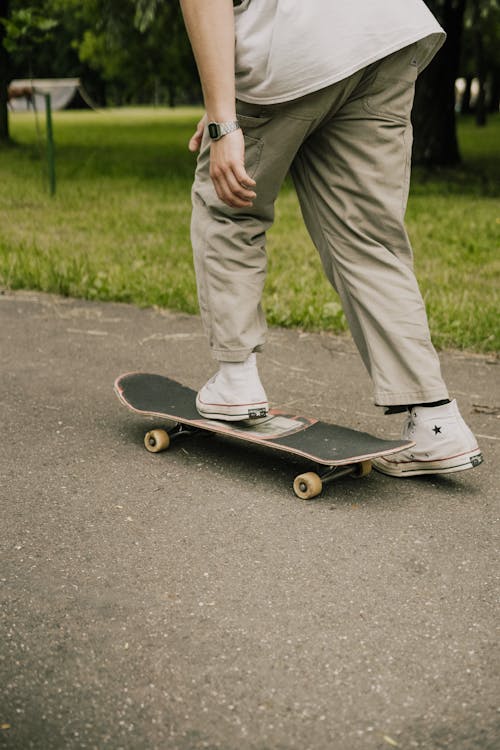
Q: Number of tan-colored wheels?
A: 3